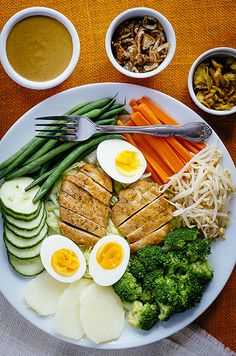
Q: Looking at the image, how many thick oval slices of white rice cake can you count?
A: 3